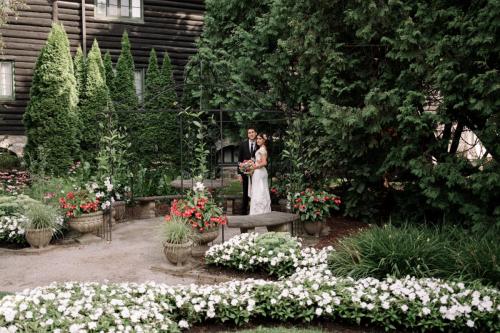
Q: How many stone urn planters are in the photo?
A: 5